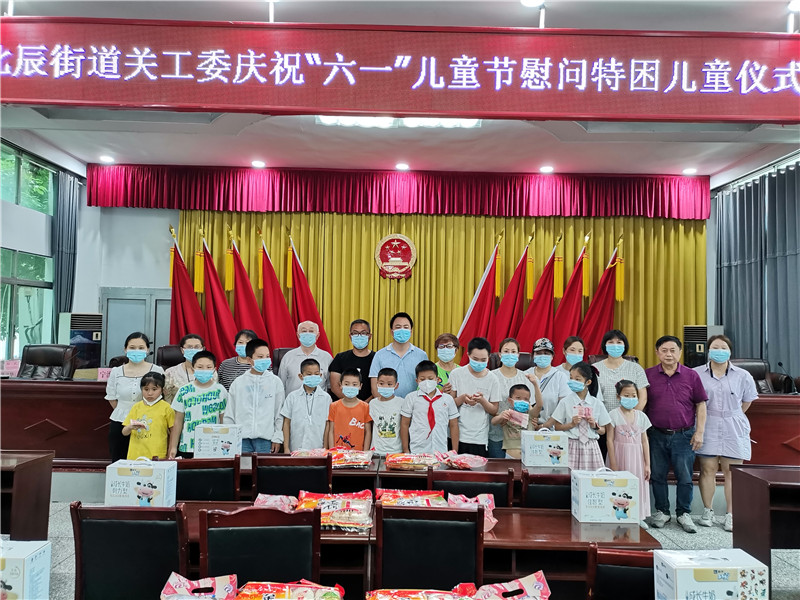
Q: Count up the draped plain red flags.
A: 10